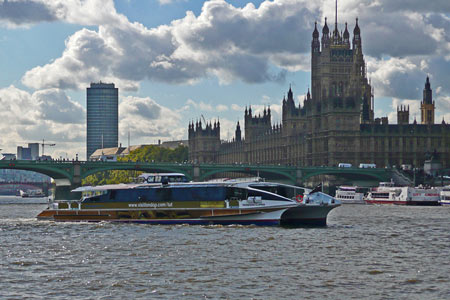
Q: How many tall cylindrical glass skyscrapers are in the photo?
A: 1